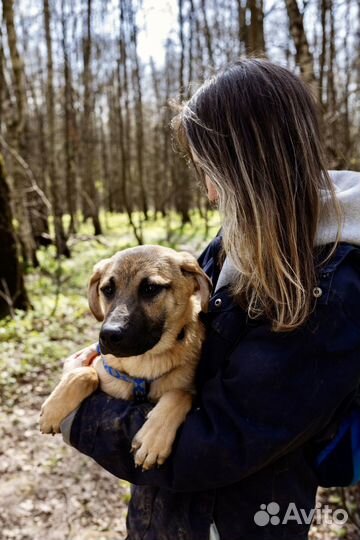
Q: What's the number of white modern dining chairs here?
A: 0